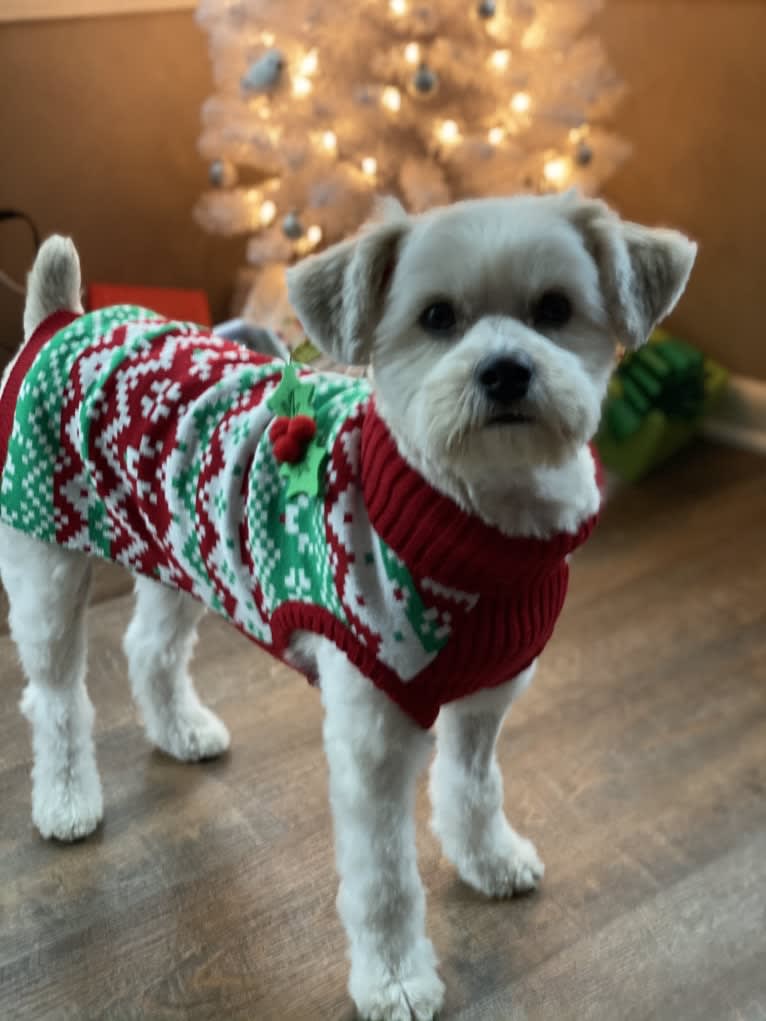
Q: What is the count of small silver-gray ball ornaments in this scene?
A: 5